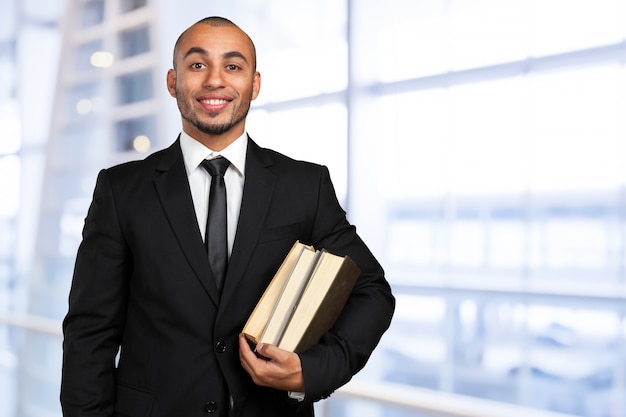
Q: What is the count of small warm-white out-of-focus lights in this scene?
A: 3